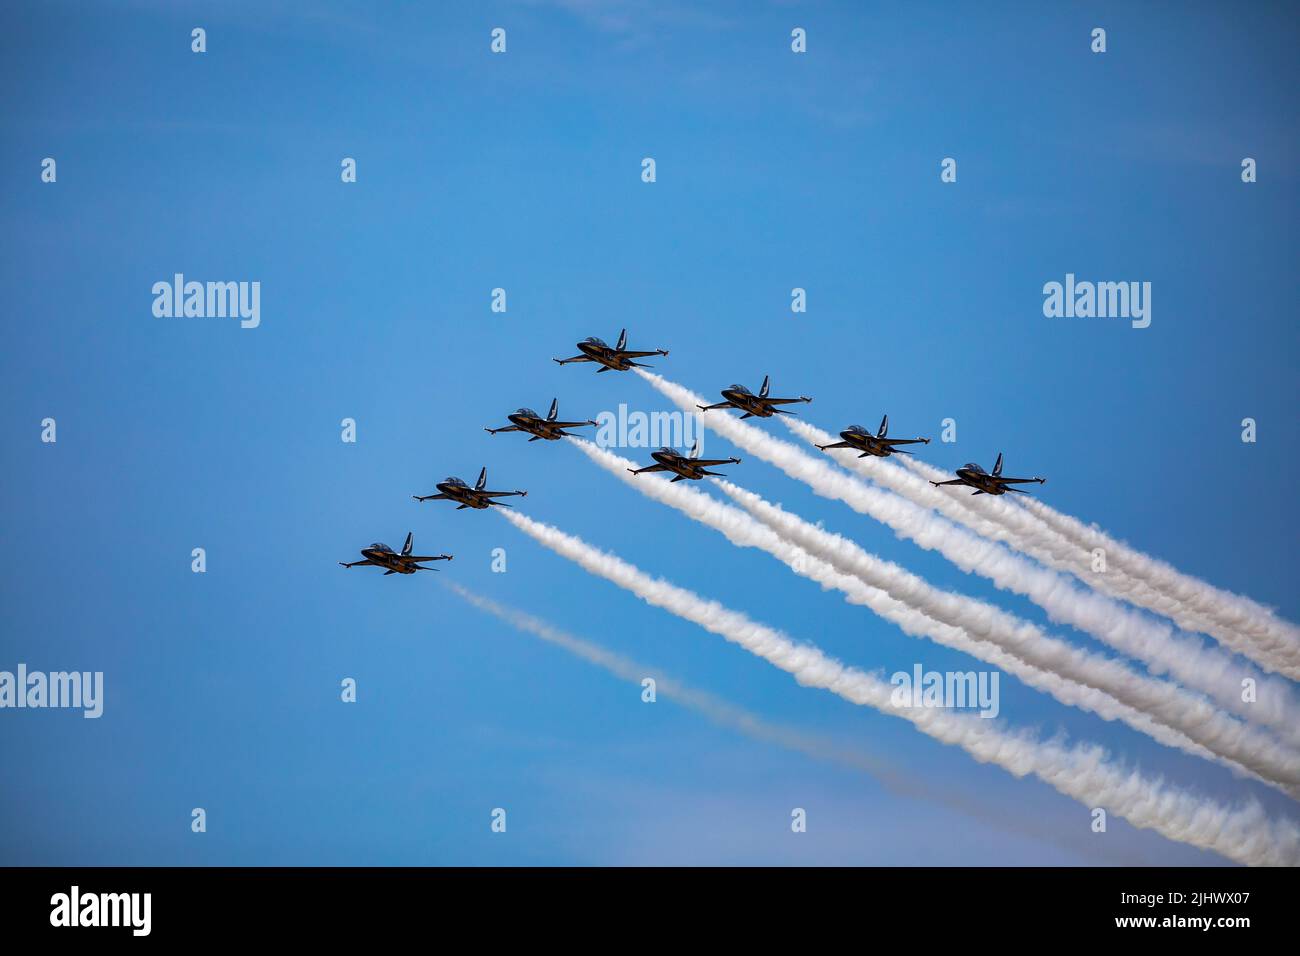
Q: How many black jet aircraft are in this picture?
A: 8